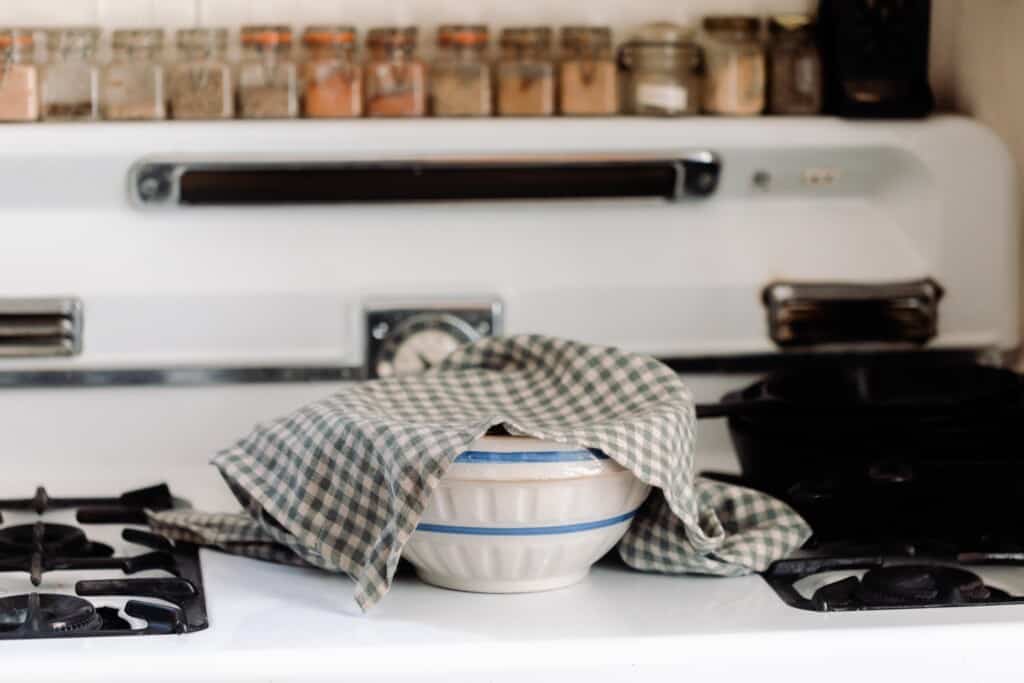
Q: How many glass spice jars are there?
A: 13